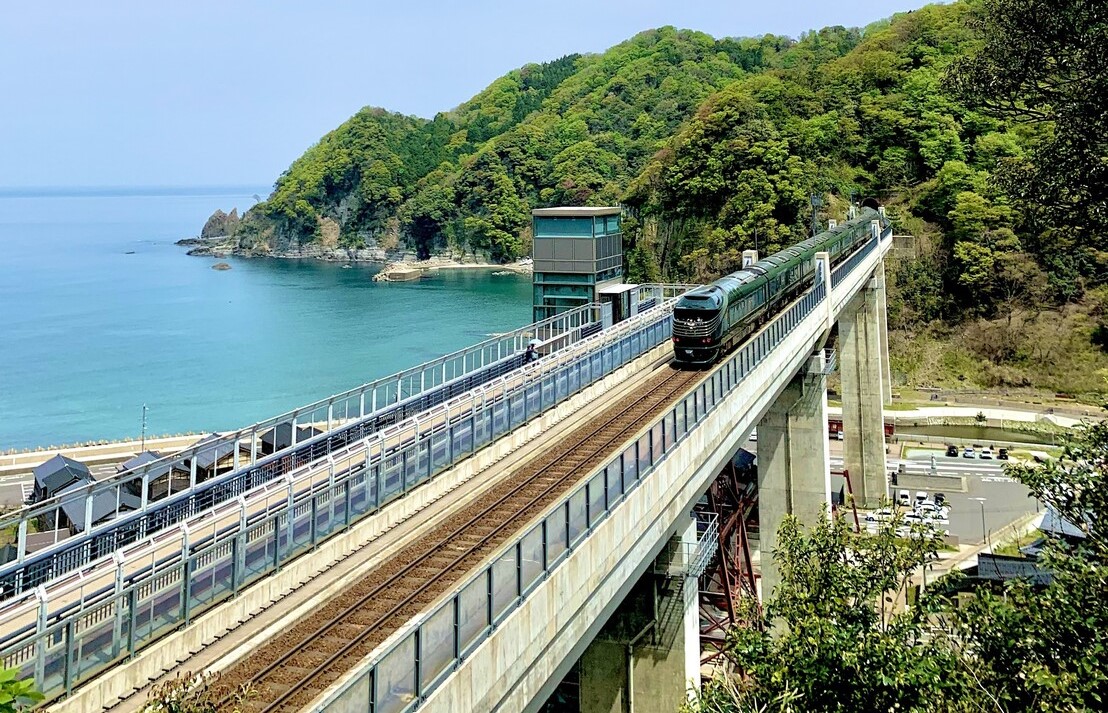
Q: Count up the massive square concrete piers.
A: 4